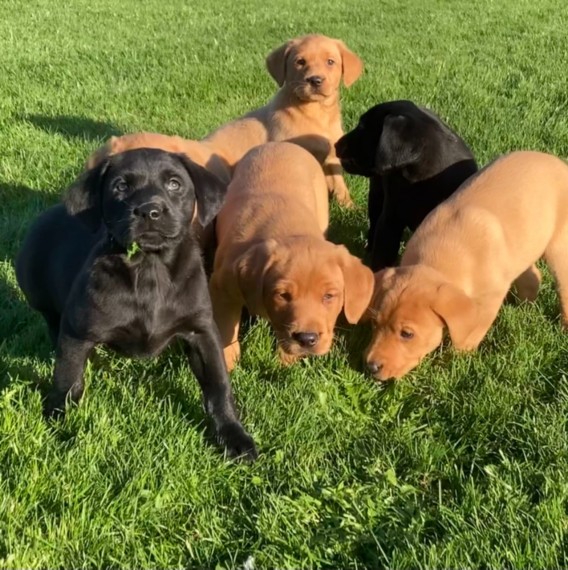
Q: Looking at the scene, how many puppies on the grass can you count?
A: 6